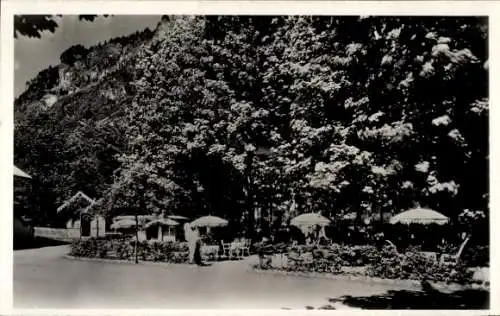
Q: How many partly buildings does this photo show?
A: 2